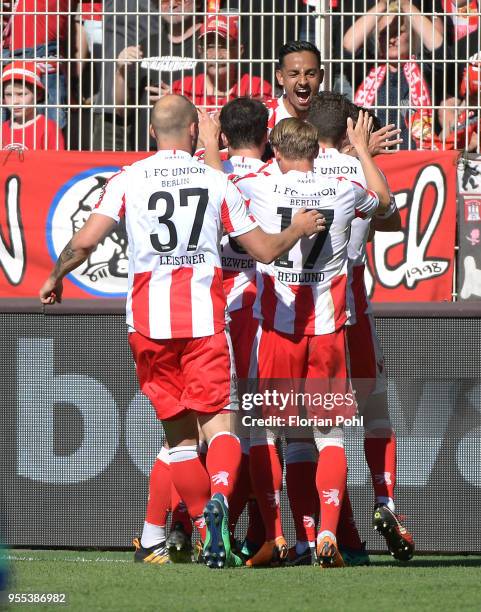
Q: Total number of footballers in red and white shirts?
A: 5